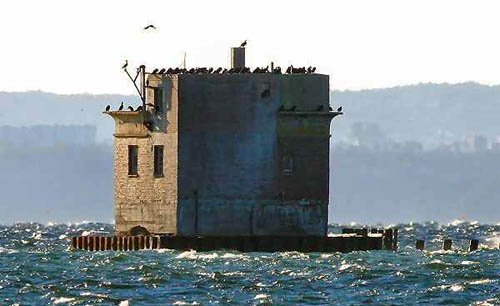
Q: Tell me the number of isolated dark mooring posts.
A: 3